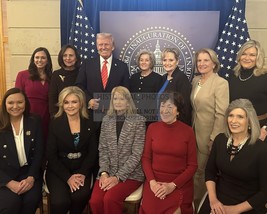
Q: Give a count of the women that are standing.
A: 6